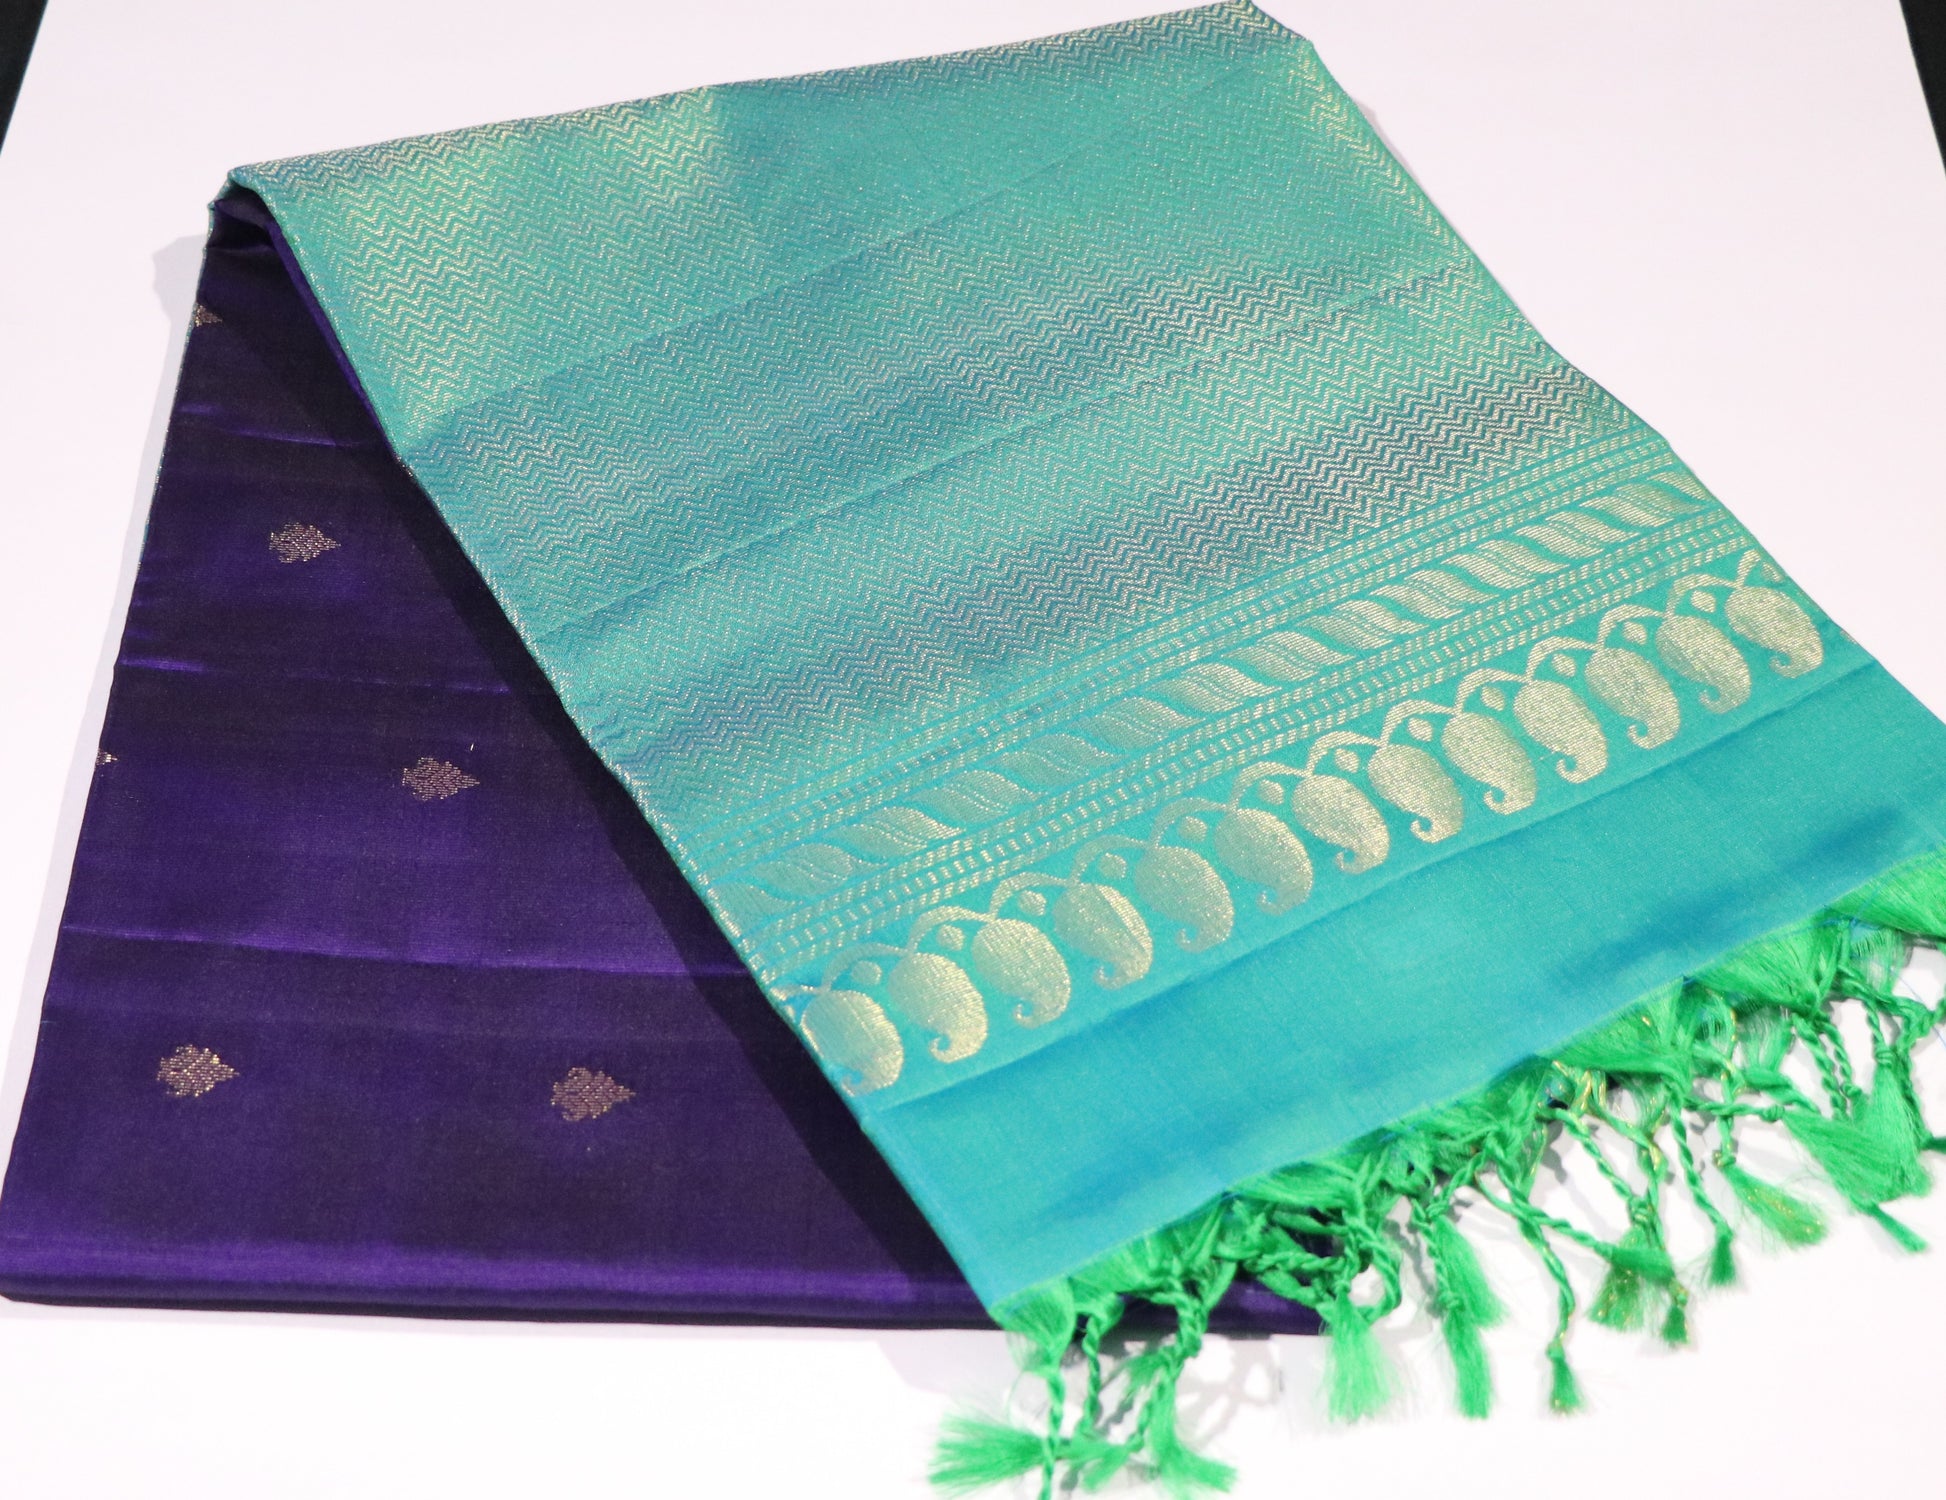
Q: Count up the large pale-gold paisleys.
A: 13